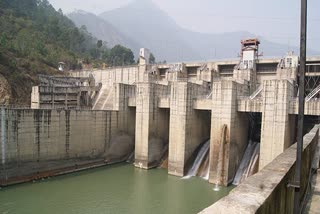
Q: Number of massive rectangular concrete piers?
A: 4